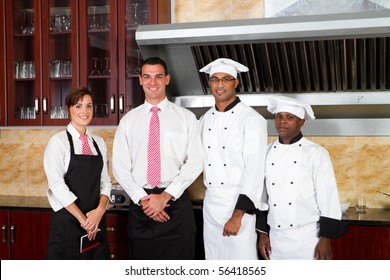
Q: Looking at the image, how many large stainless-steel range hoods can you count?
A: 1